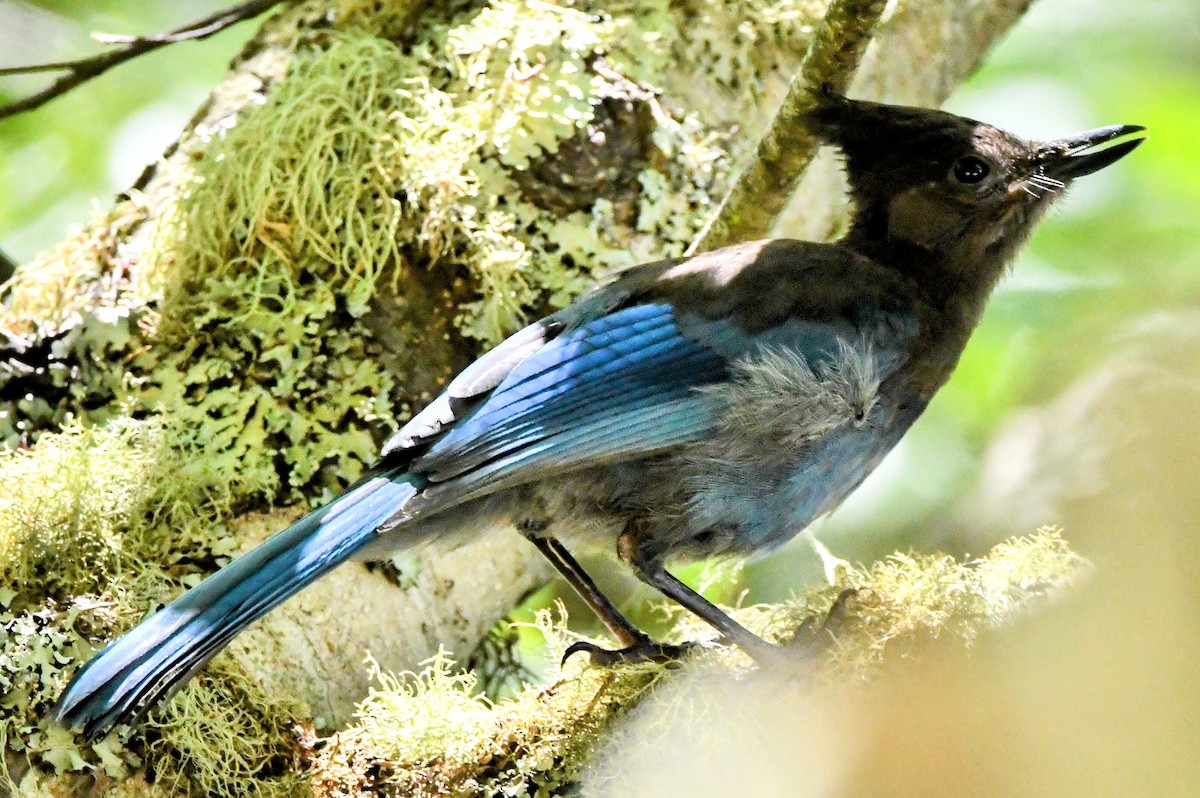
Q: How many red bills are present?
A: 0